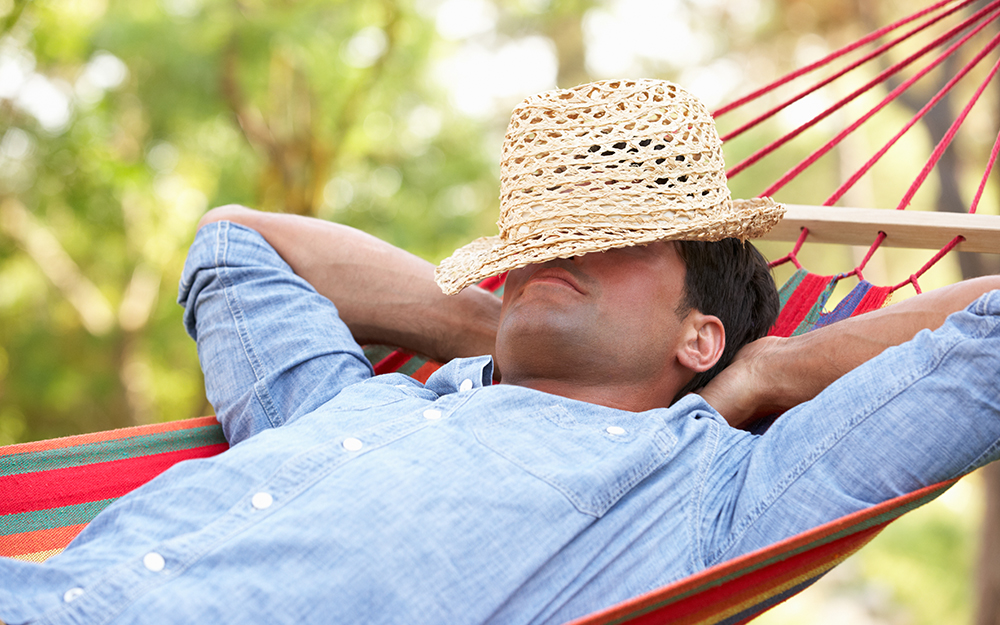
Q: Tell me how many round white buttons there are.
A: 7